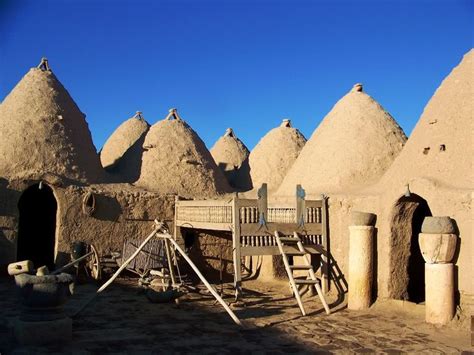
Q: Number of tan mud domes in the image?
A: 7